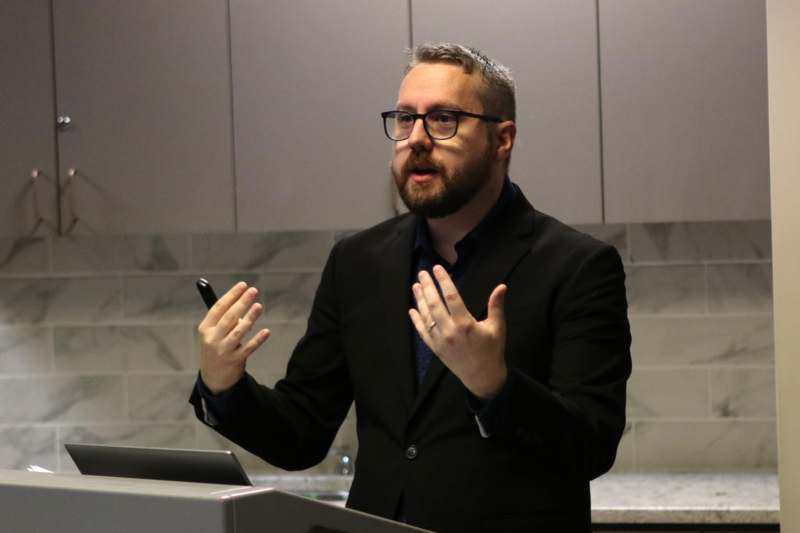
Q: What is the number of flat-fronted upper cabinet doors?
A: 5